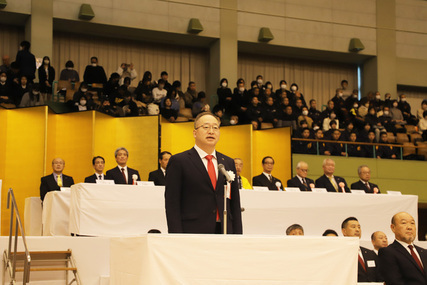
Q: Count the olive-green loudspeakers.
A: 5